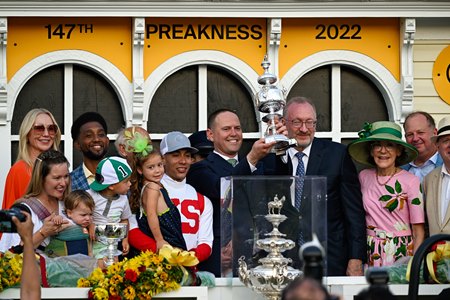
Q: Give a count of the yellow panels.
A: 3